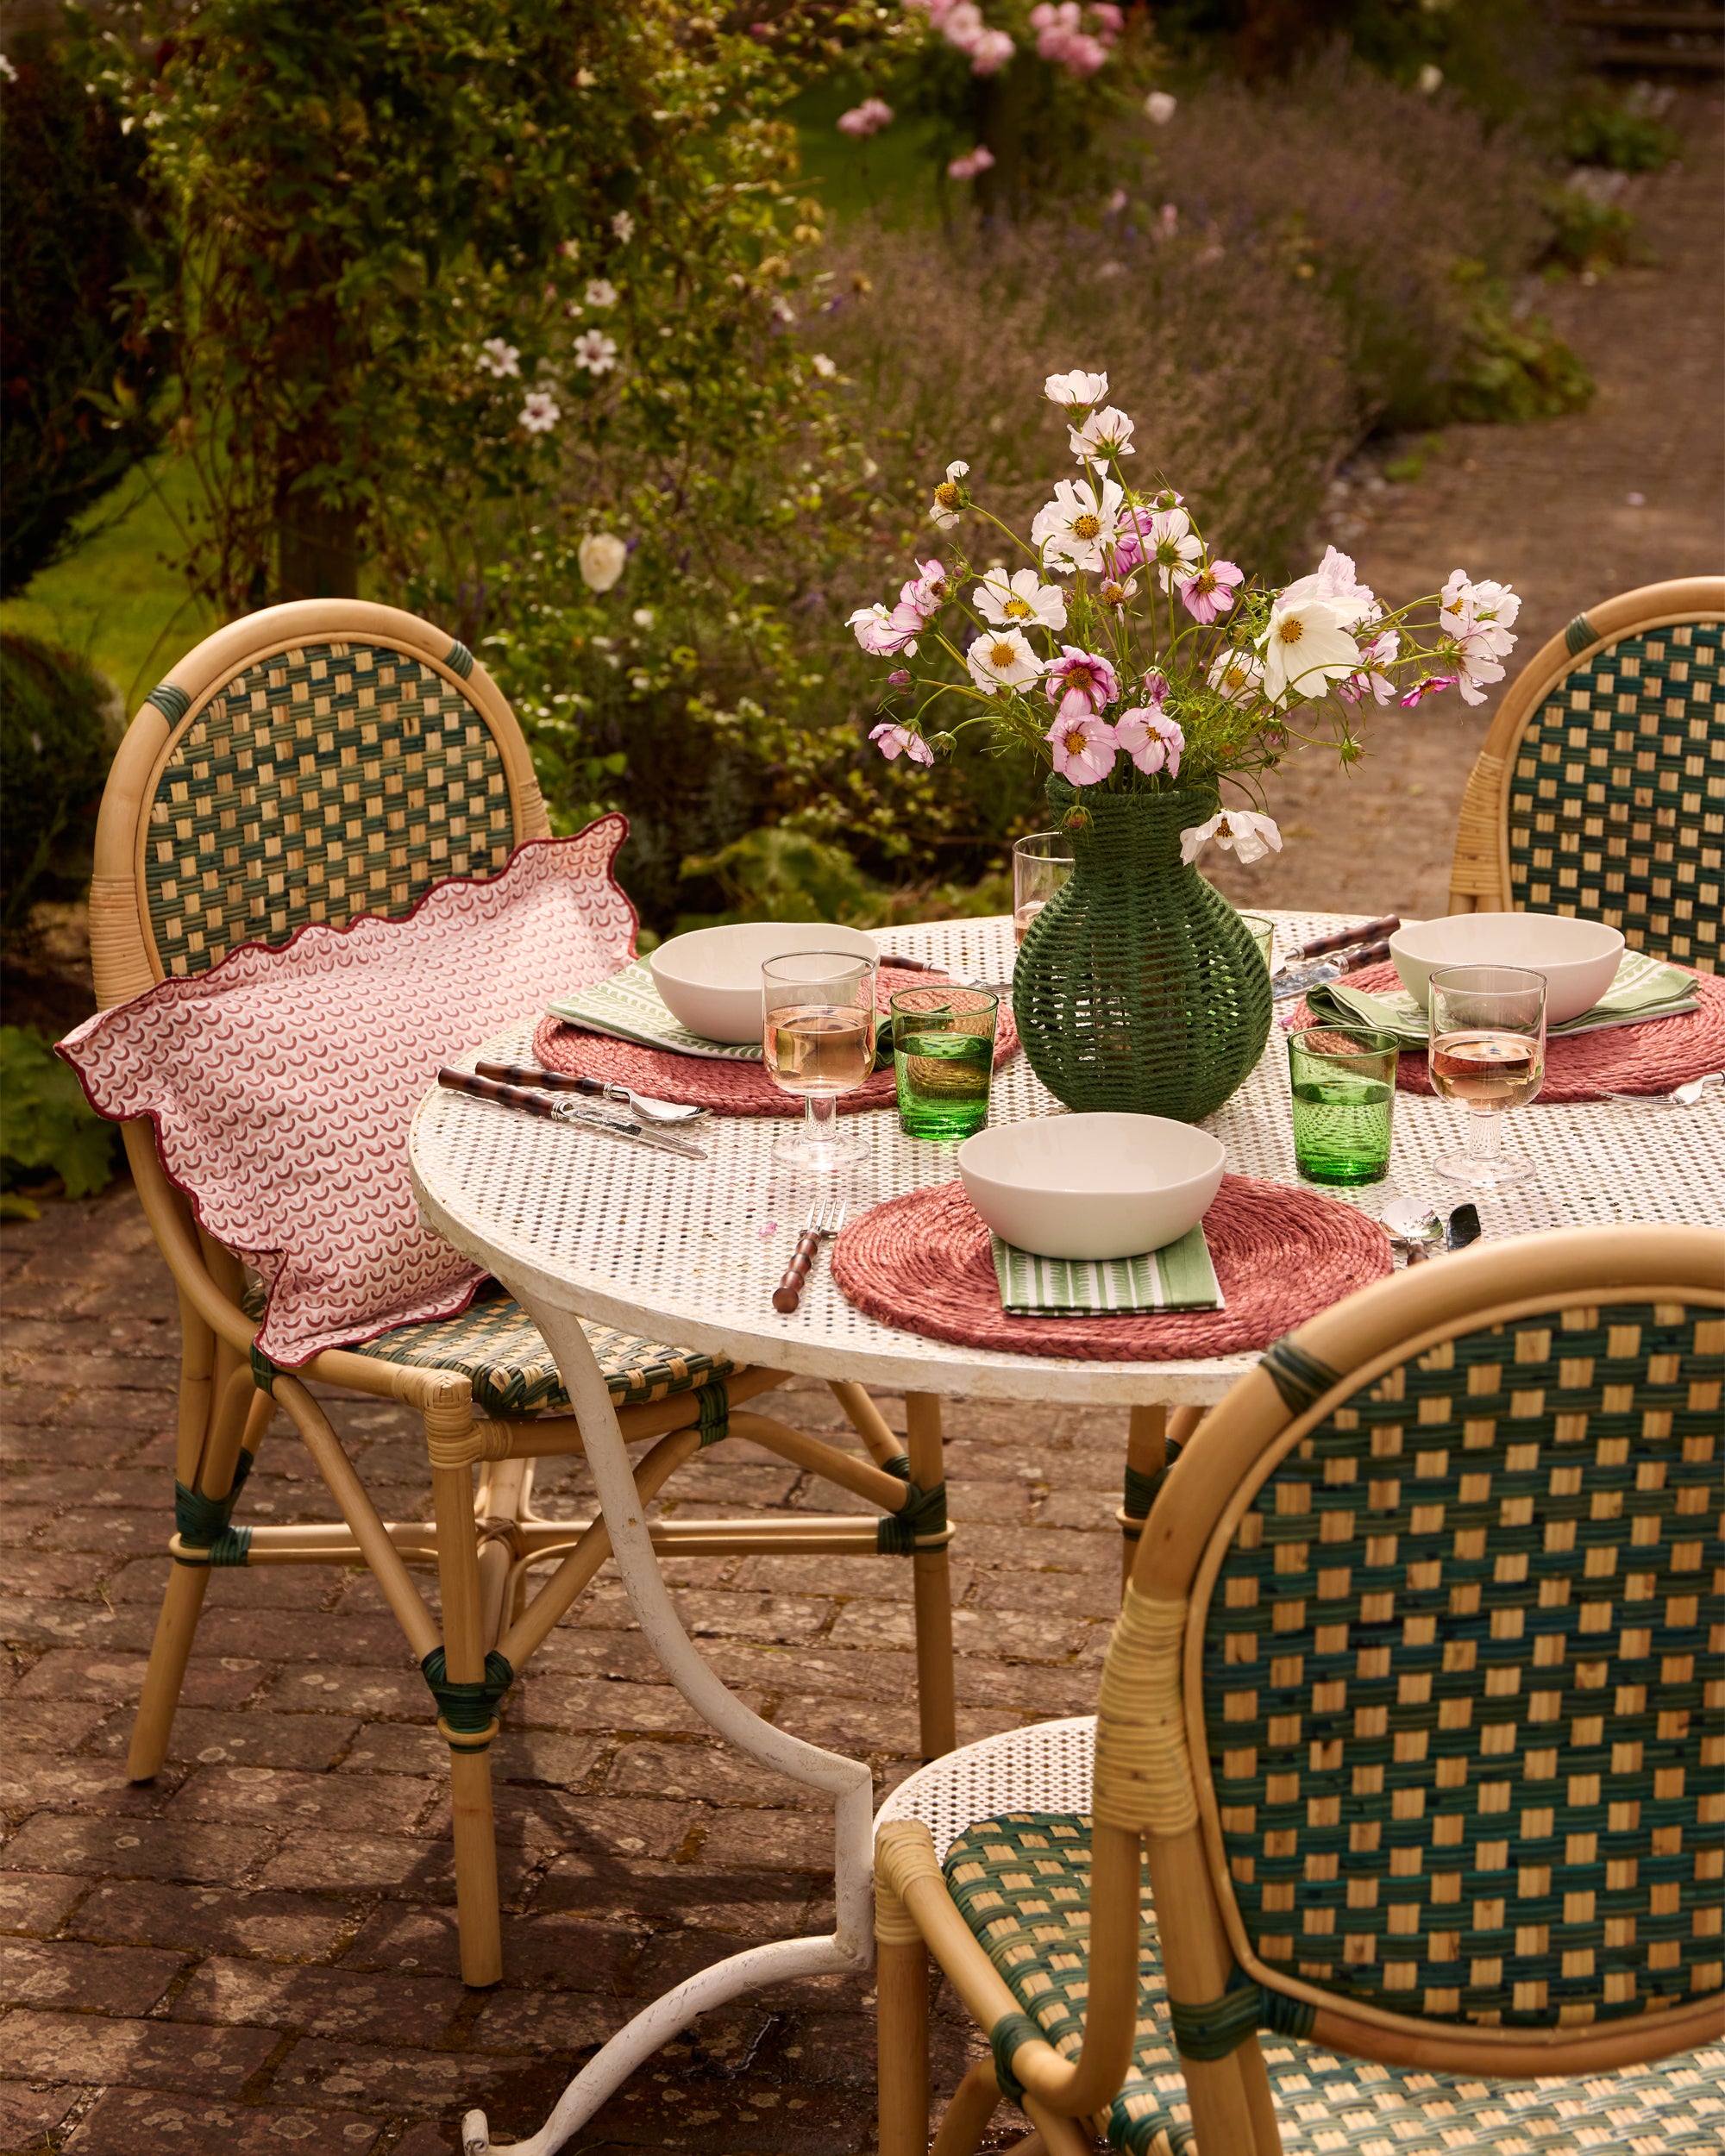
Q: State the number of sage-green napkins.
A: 3